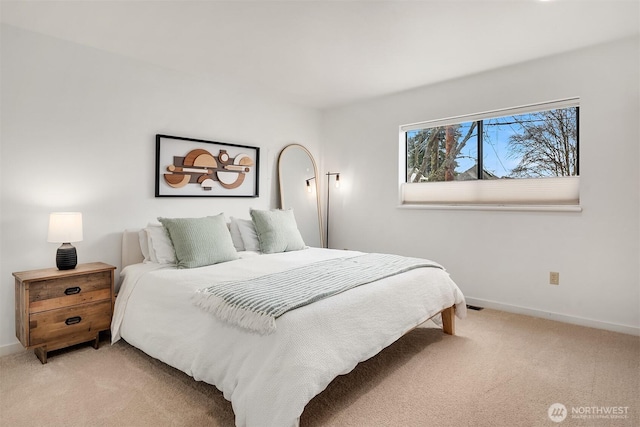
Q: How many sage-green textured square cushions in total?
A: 2